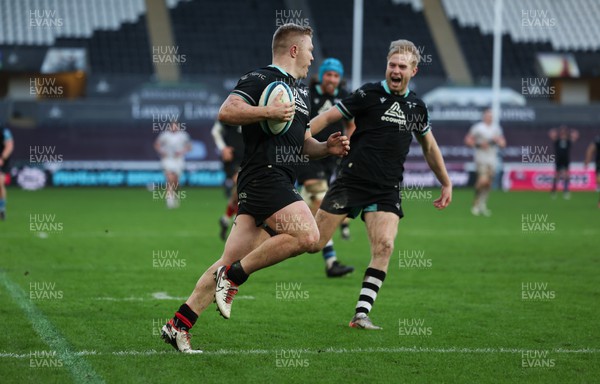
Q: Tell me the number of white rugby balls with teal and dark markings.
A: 1